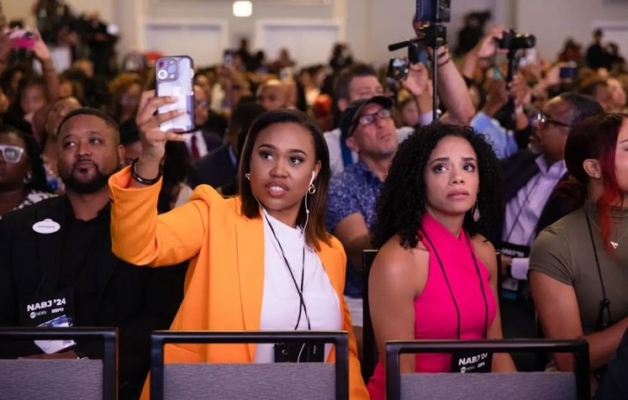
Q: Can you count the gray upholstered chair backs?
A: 3